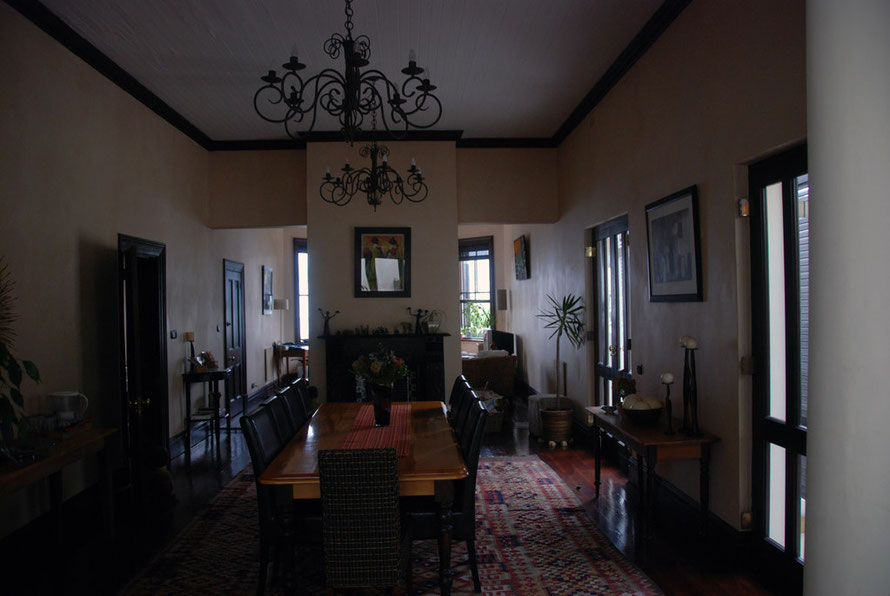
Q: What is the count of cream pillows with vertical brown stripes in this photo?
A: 0